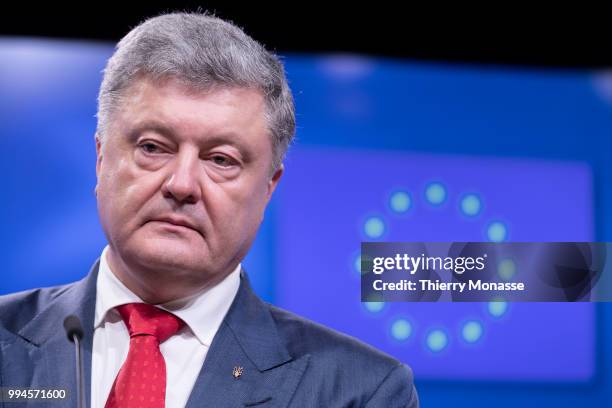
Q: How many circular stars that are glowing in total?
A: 12